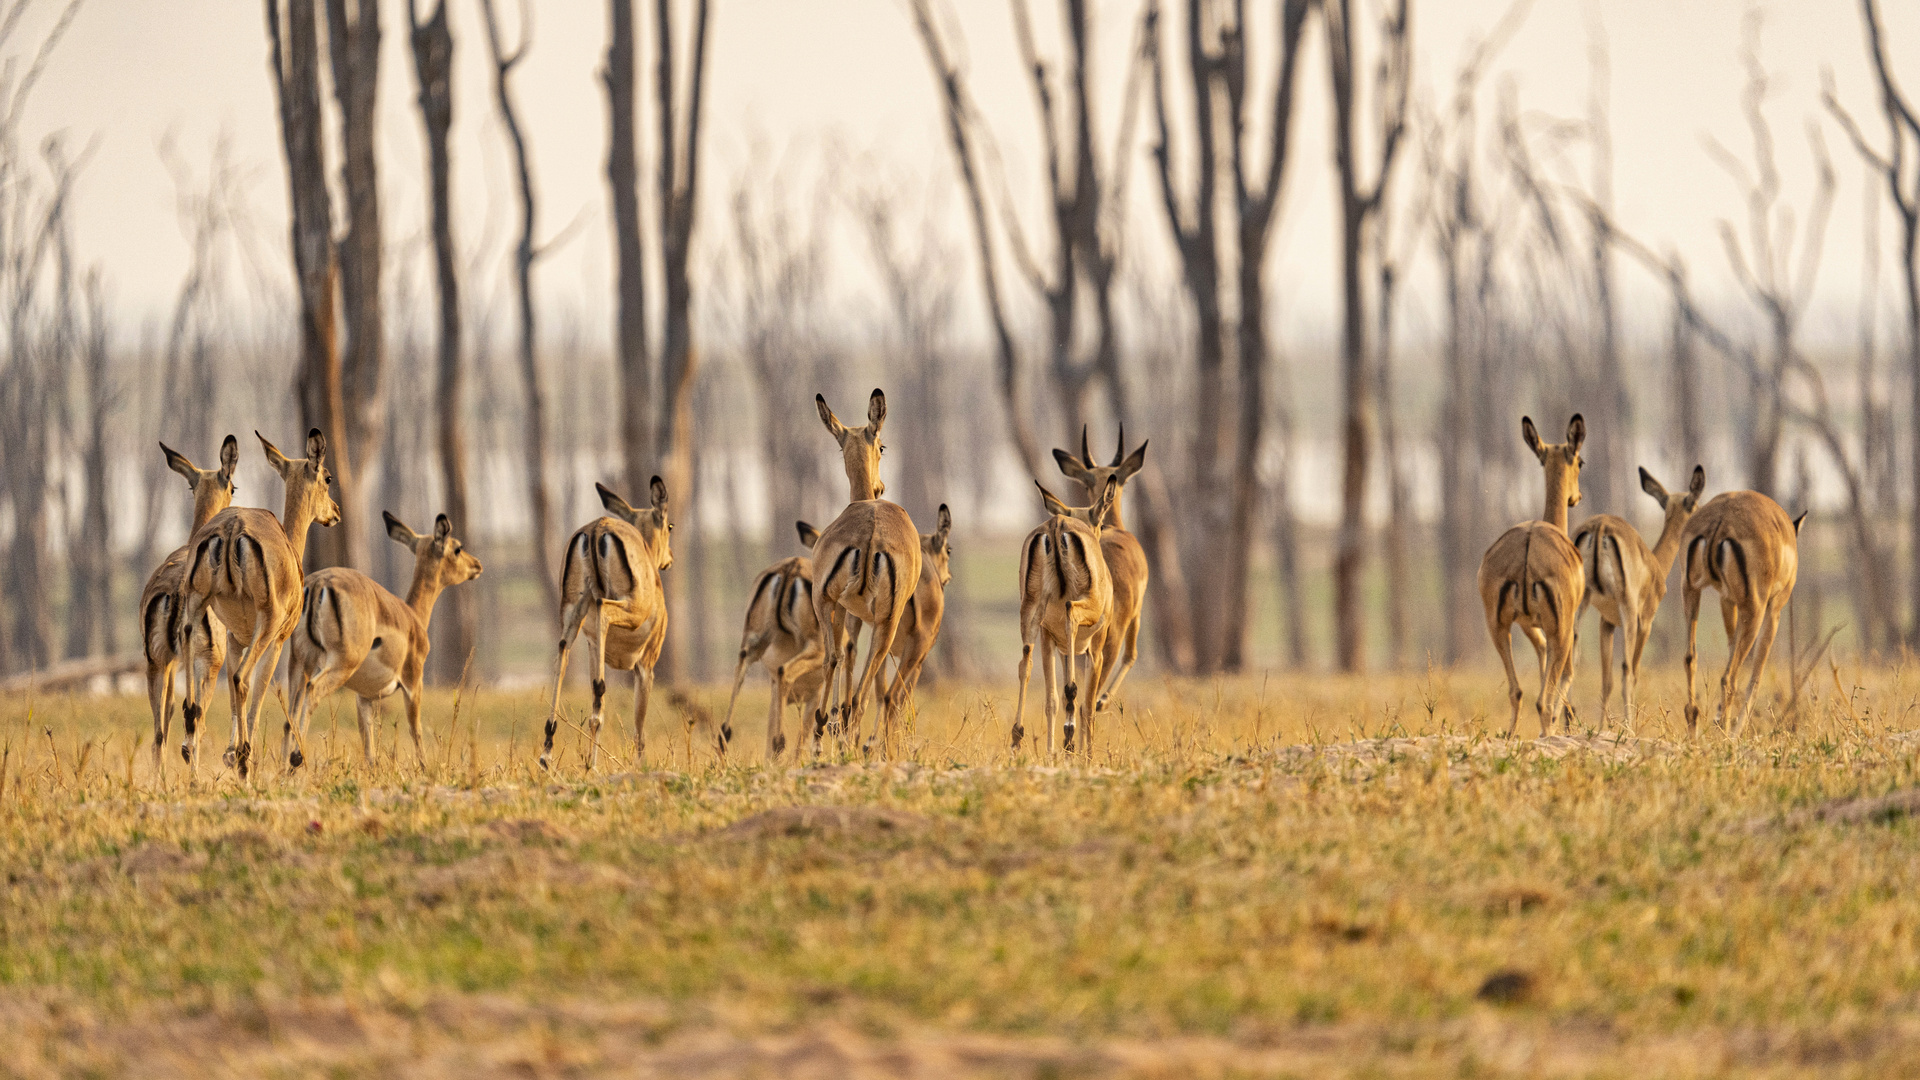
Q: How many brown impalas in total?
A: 12